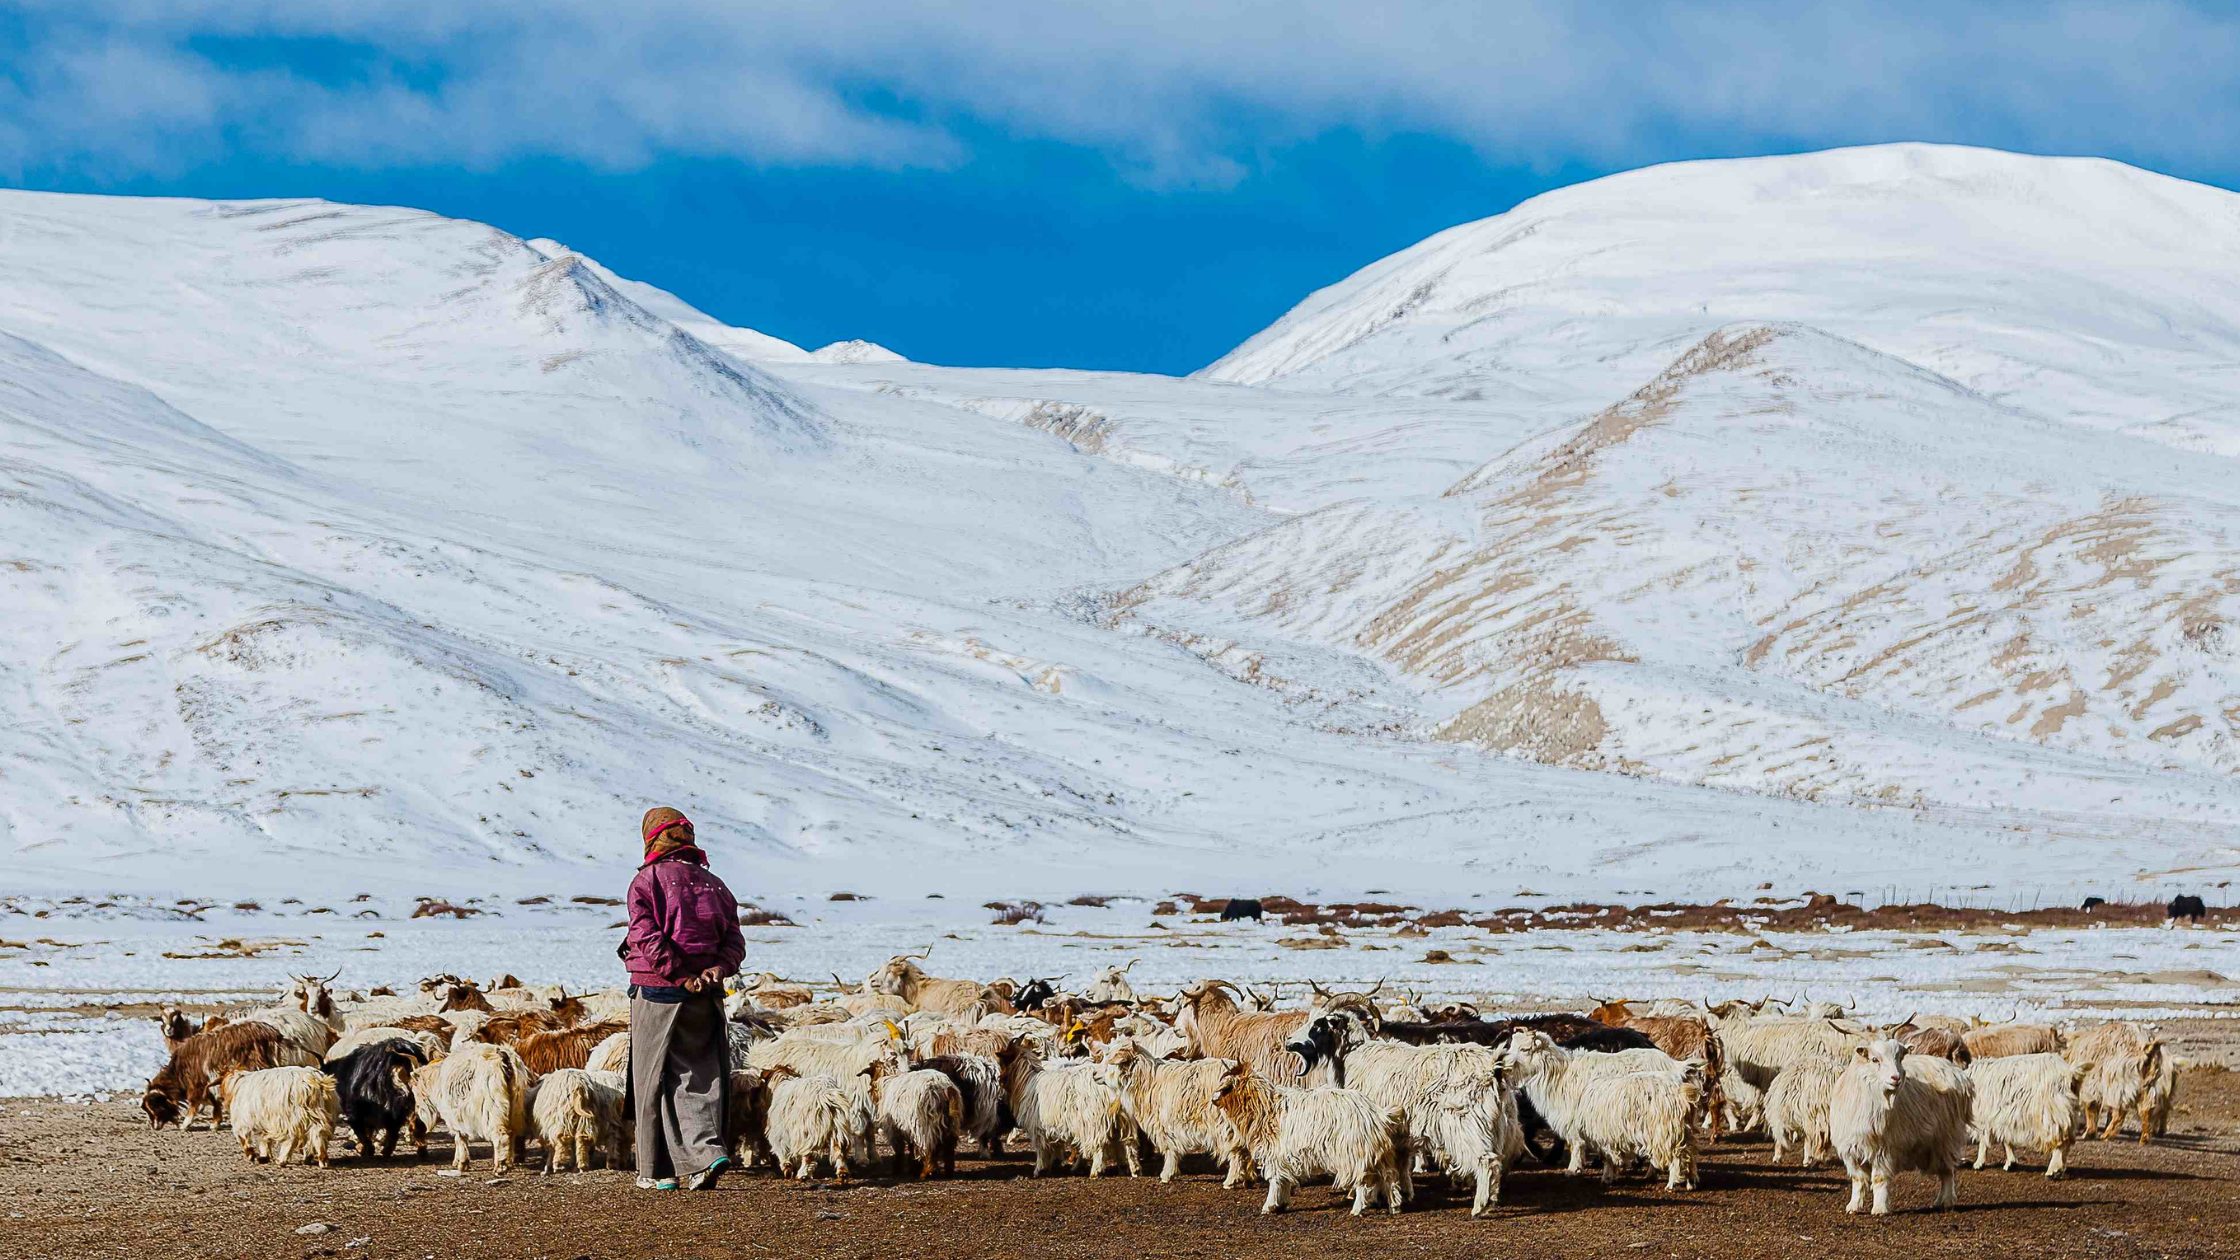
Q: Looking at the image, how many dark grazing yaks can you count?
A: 3